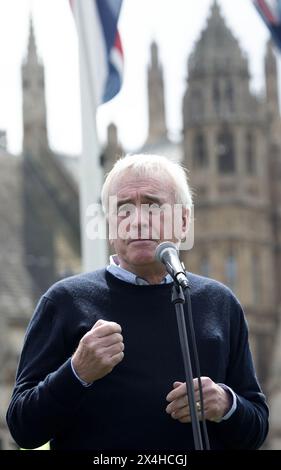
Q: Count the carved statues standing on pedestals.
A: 0